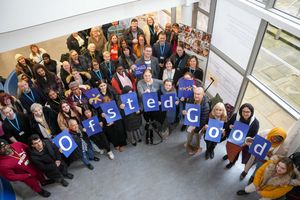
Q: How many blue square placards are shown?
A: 13